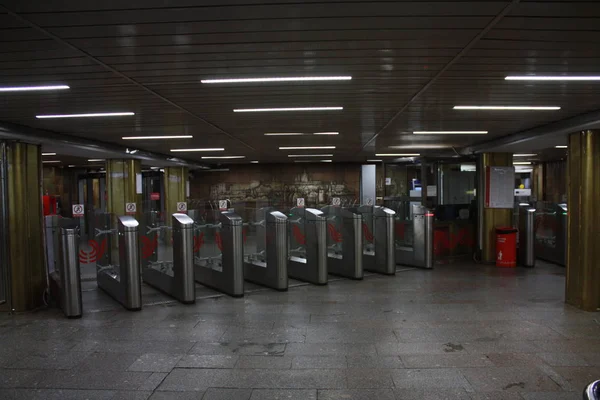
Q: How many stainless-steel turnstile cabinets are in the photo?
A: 11